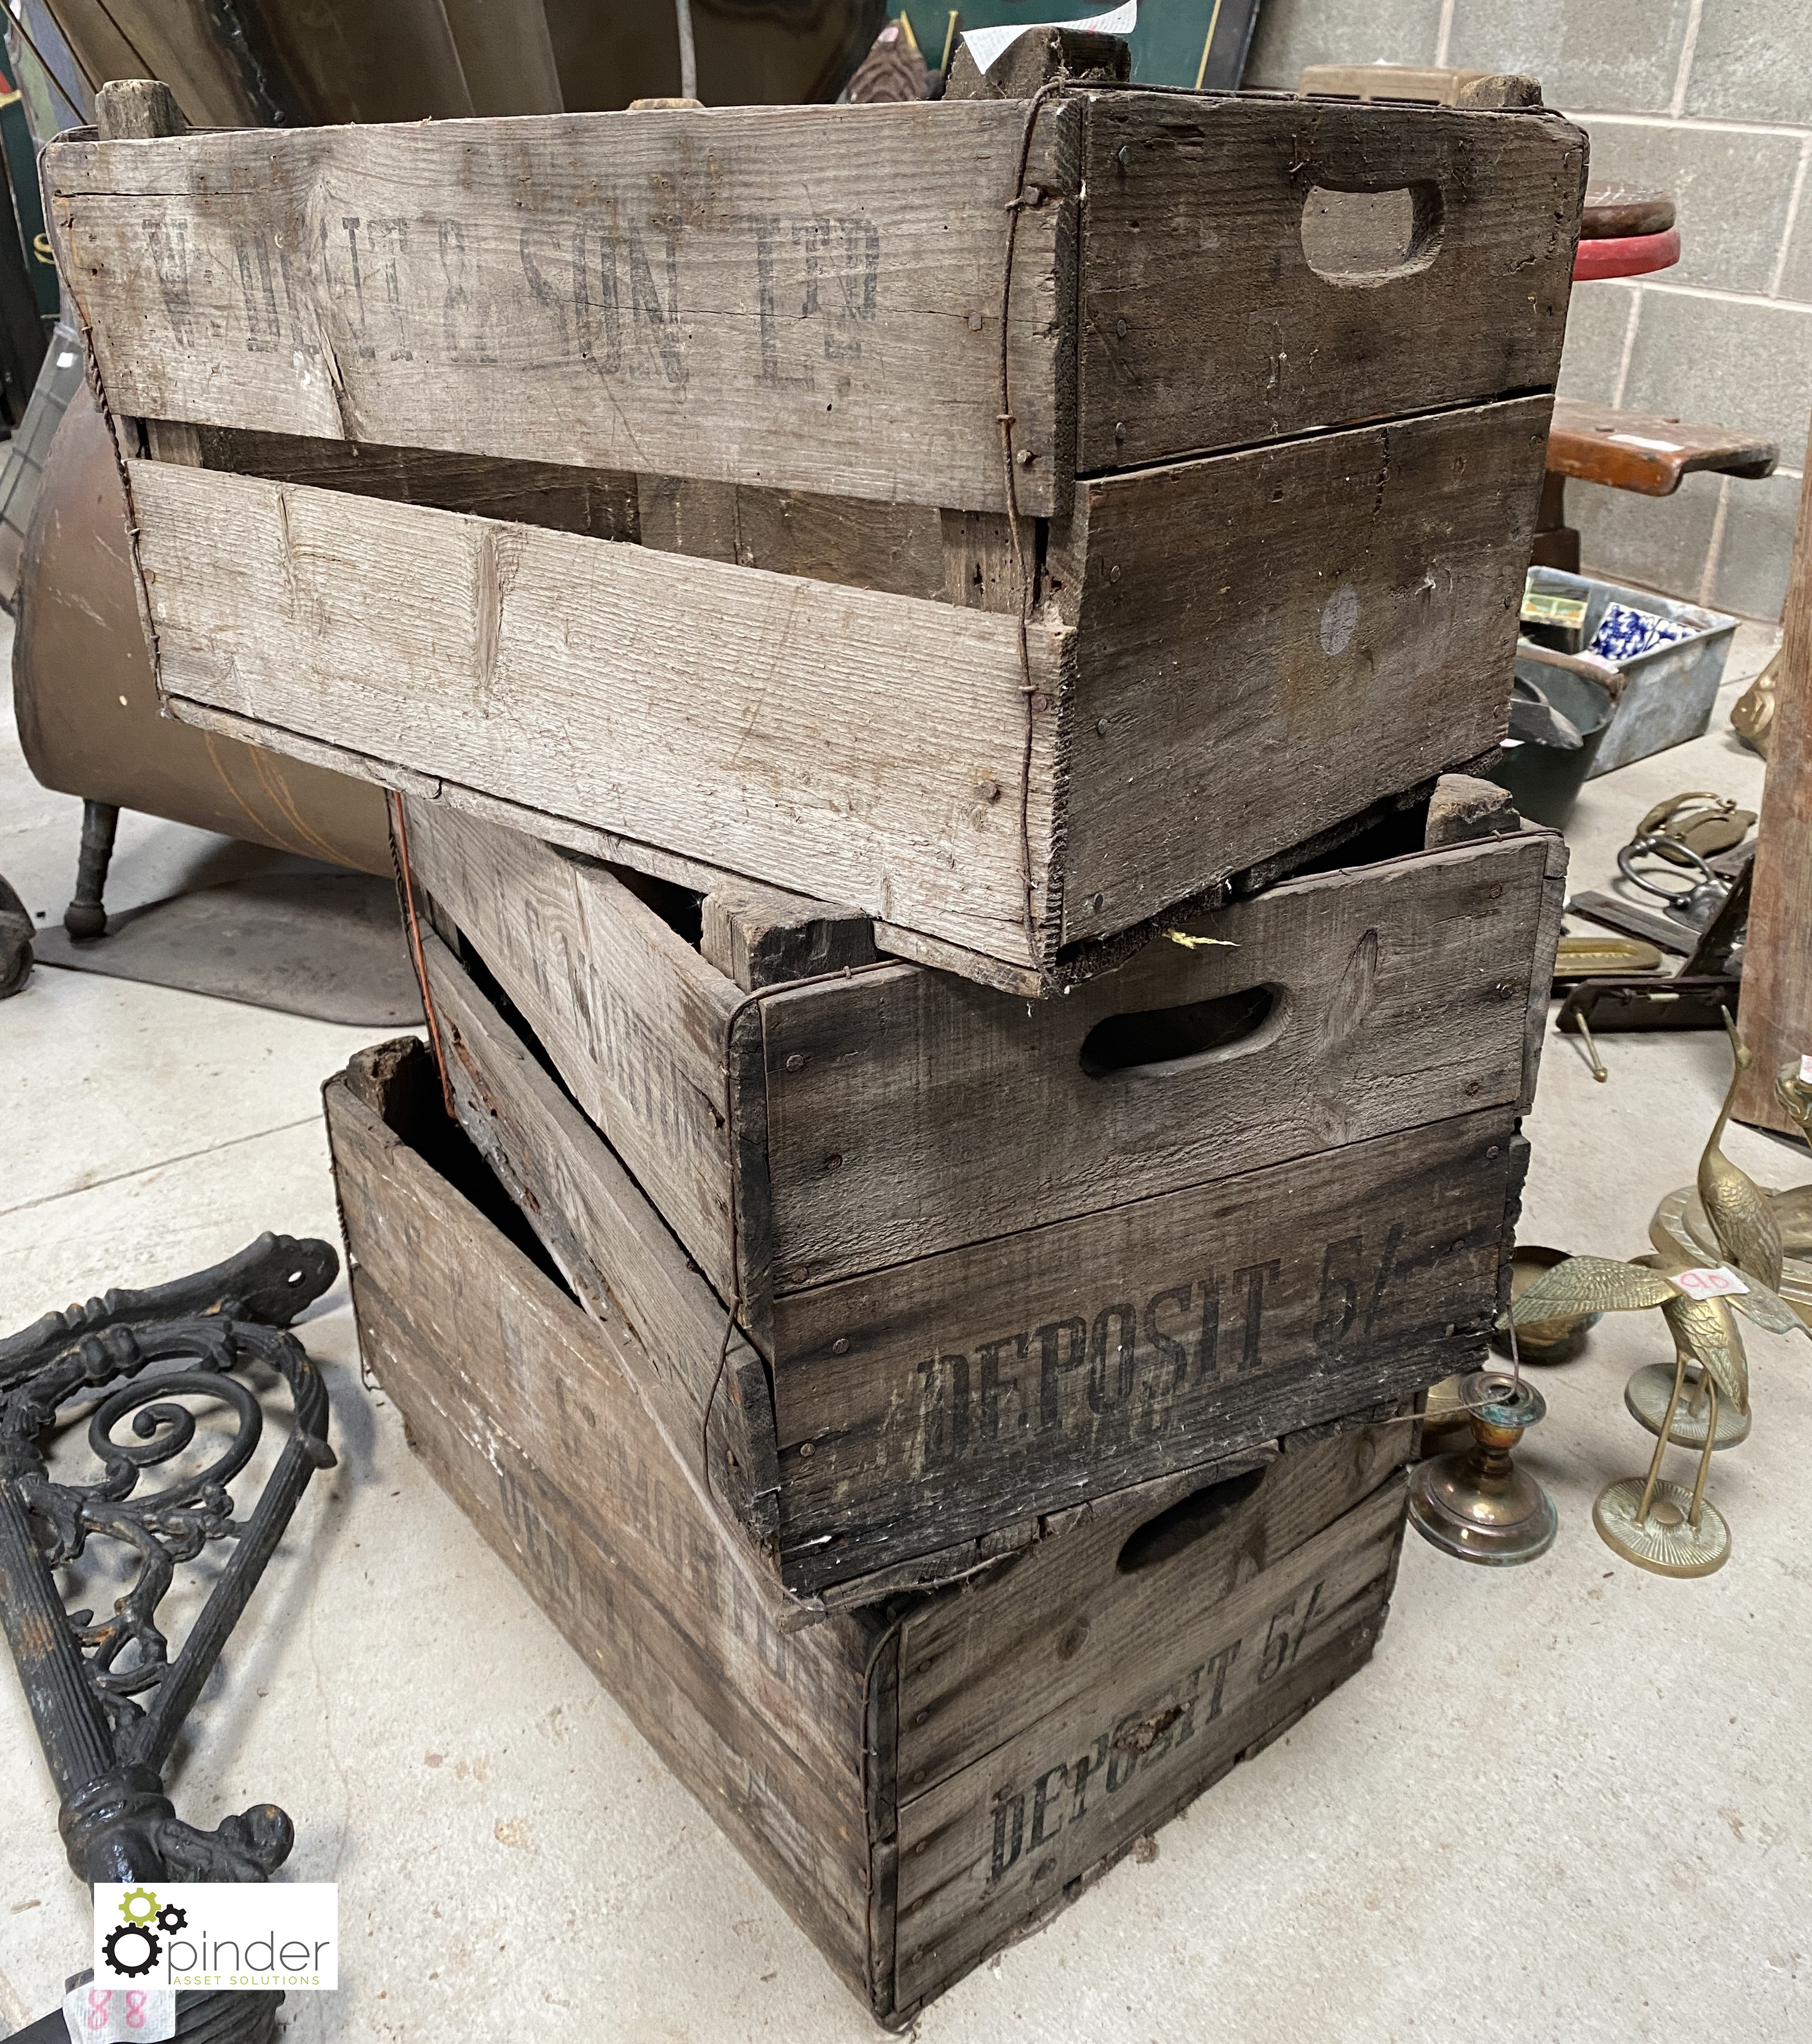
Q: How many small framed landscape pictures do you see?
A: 0